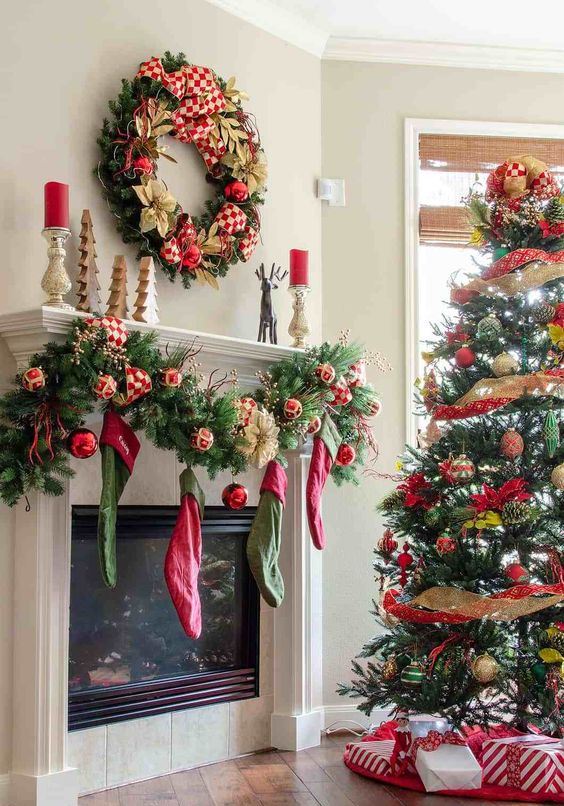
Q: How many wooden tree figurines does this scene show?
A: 3